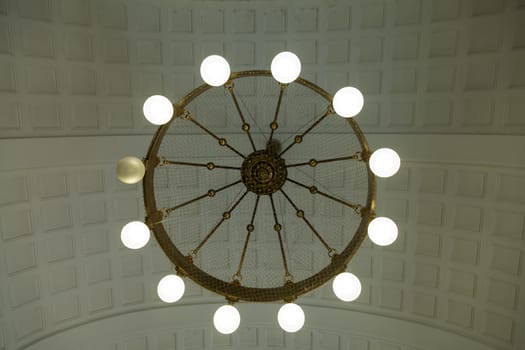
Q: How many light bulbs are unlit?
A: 1